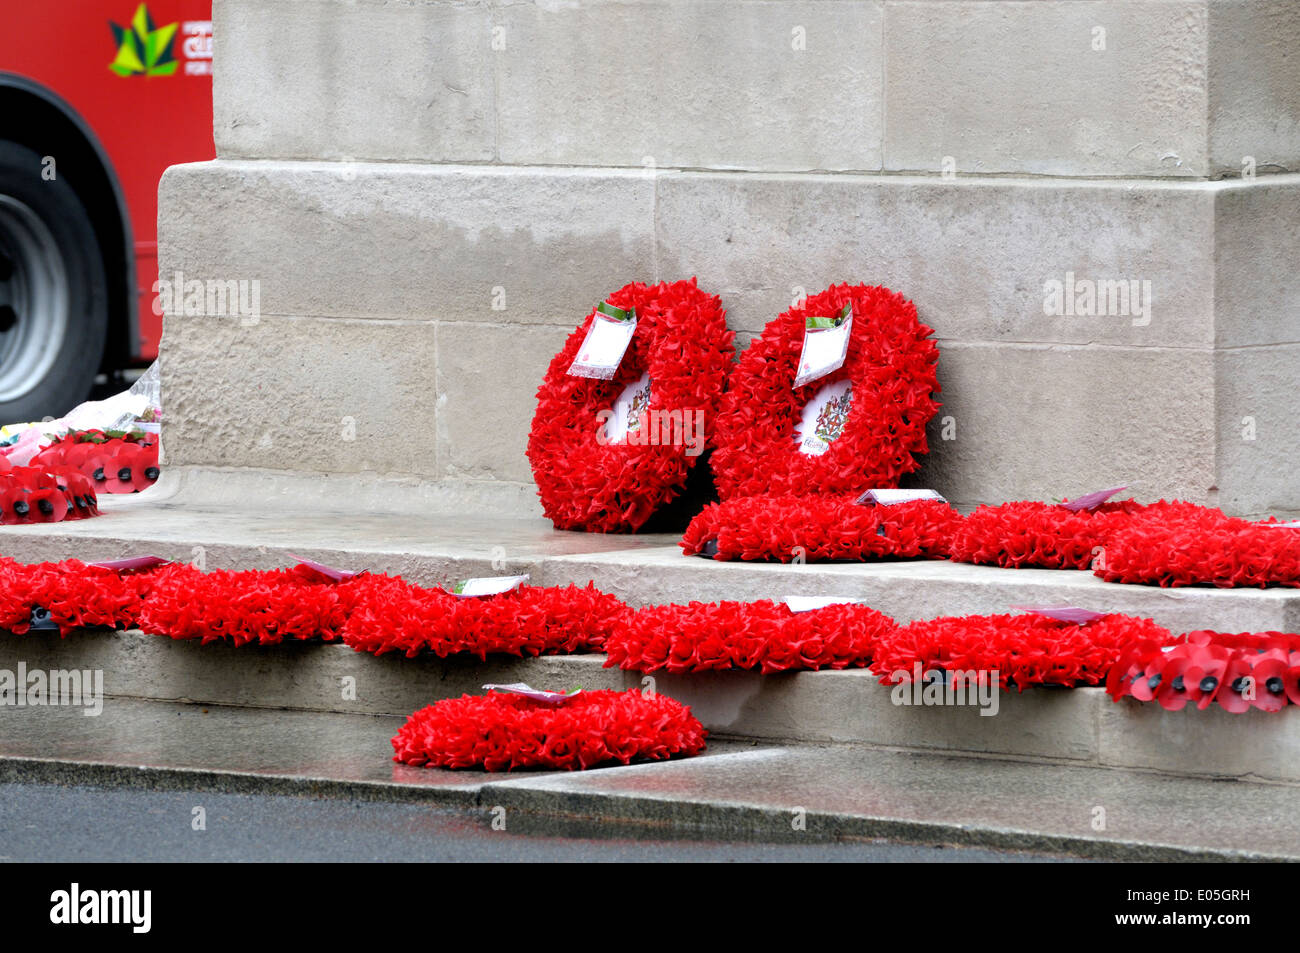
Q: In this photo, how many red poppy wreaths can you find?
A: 14